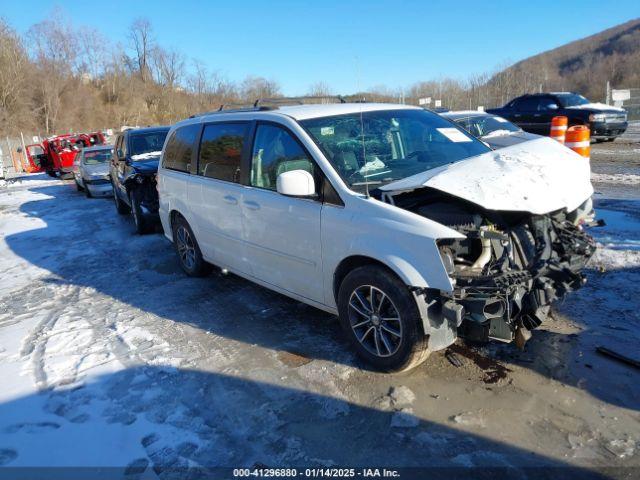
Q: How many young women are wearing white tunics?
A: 0